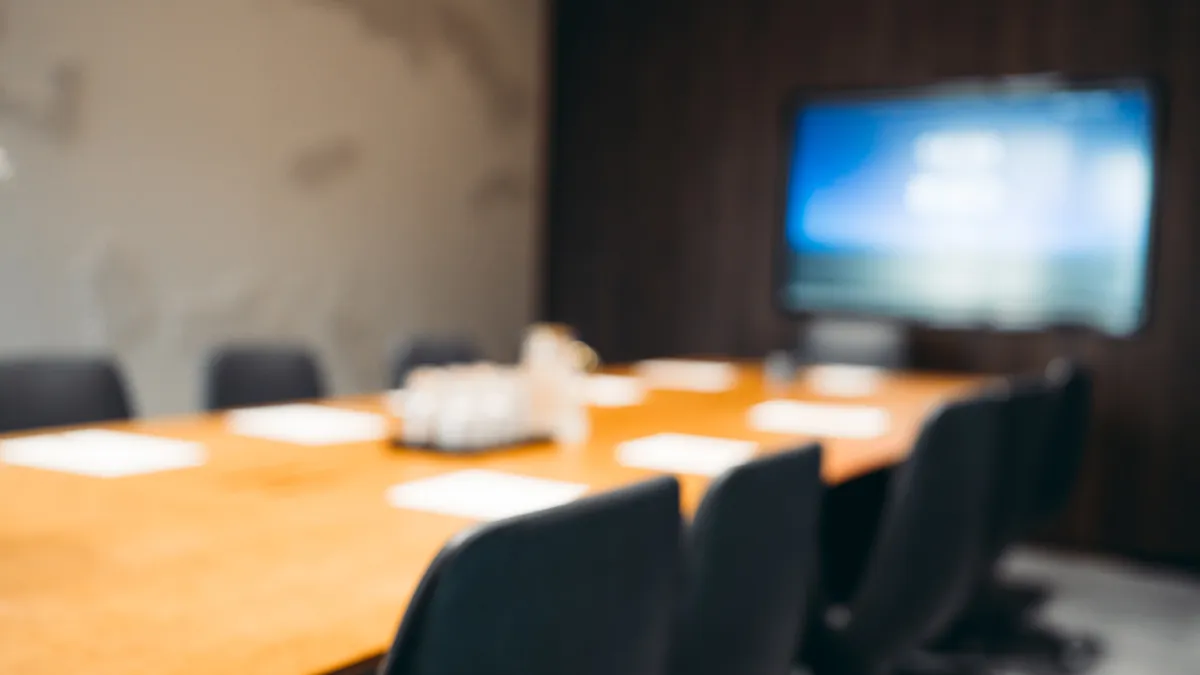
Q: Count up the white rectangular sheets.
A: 8